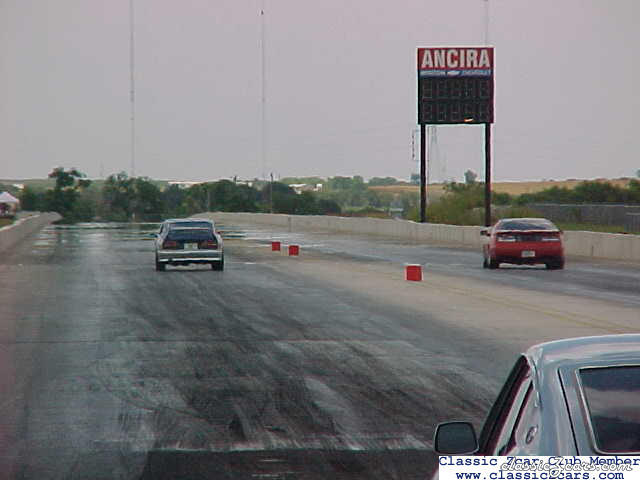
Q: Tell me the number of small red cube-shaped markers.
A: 3